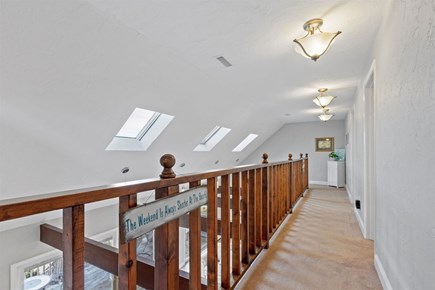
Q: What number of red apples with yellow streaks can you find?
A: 0